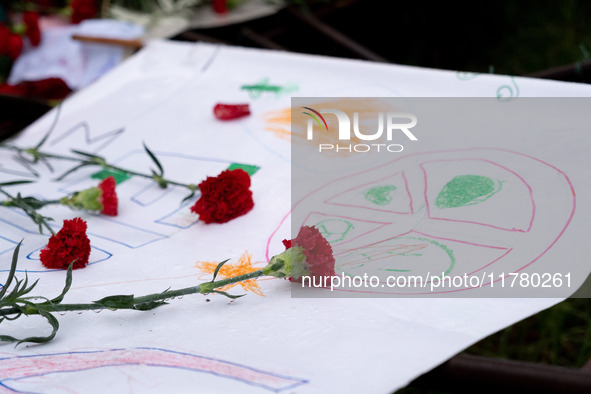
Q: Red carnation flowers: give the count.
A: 4